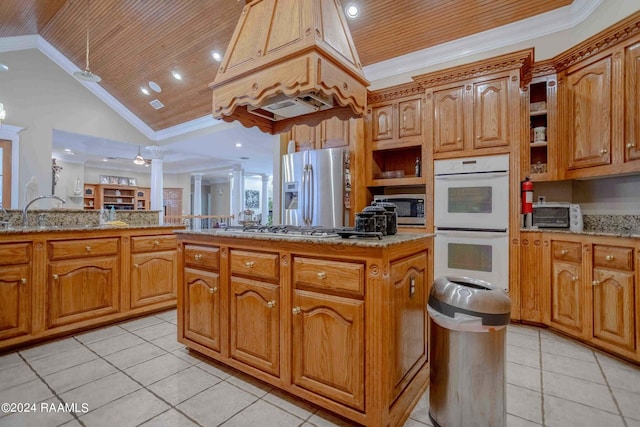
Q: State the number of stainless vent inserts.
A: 1